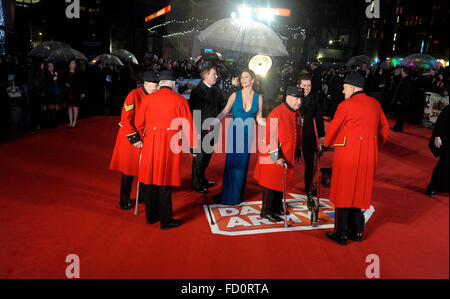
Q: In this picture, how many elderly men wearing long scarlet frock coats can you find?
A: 4